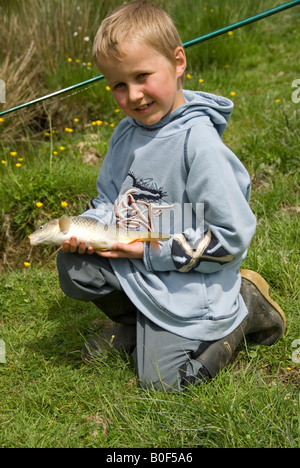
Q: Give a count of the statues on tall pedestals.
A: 0